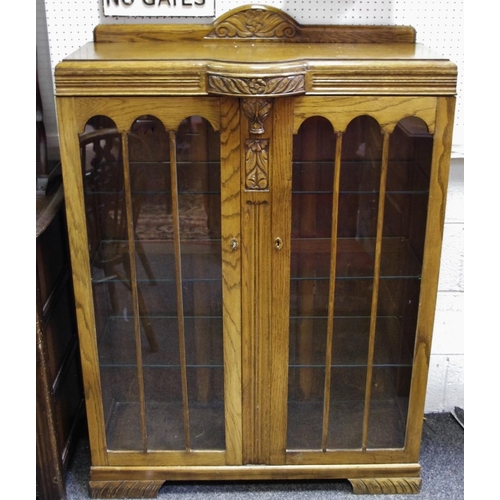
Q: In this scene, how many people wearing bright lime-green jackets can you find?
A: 0